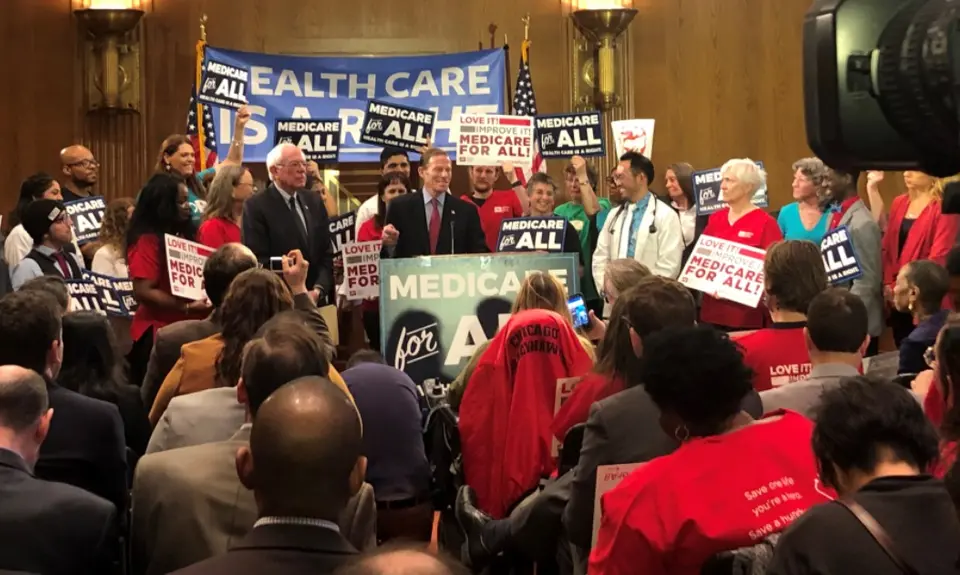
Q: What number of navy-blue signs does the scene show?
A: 12